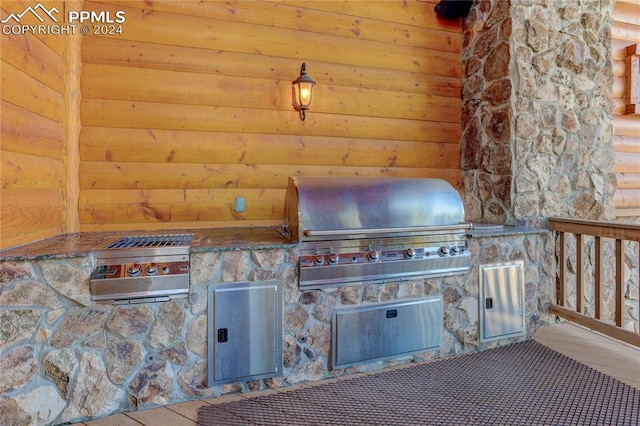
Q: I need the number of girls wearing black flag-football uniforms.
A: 0